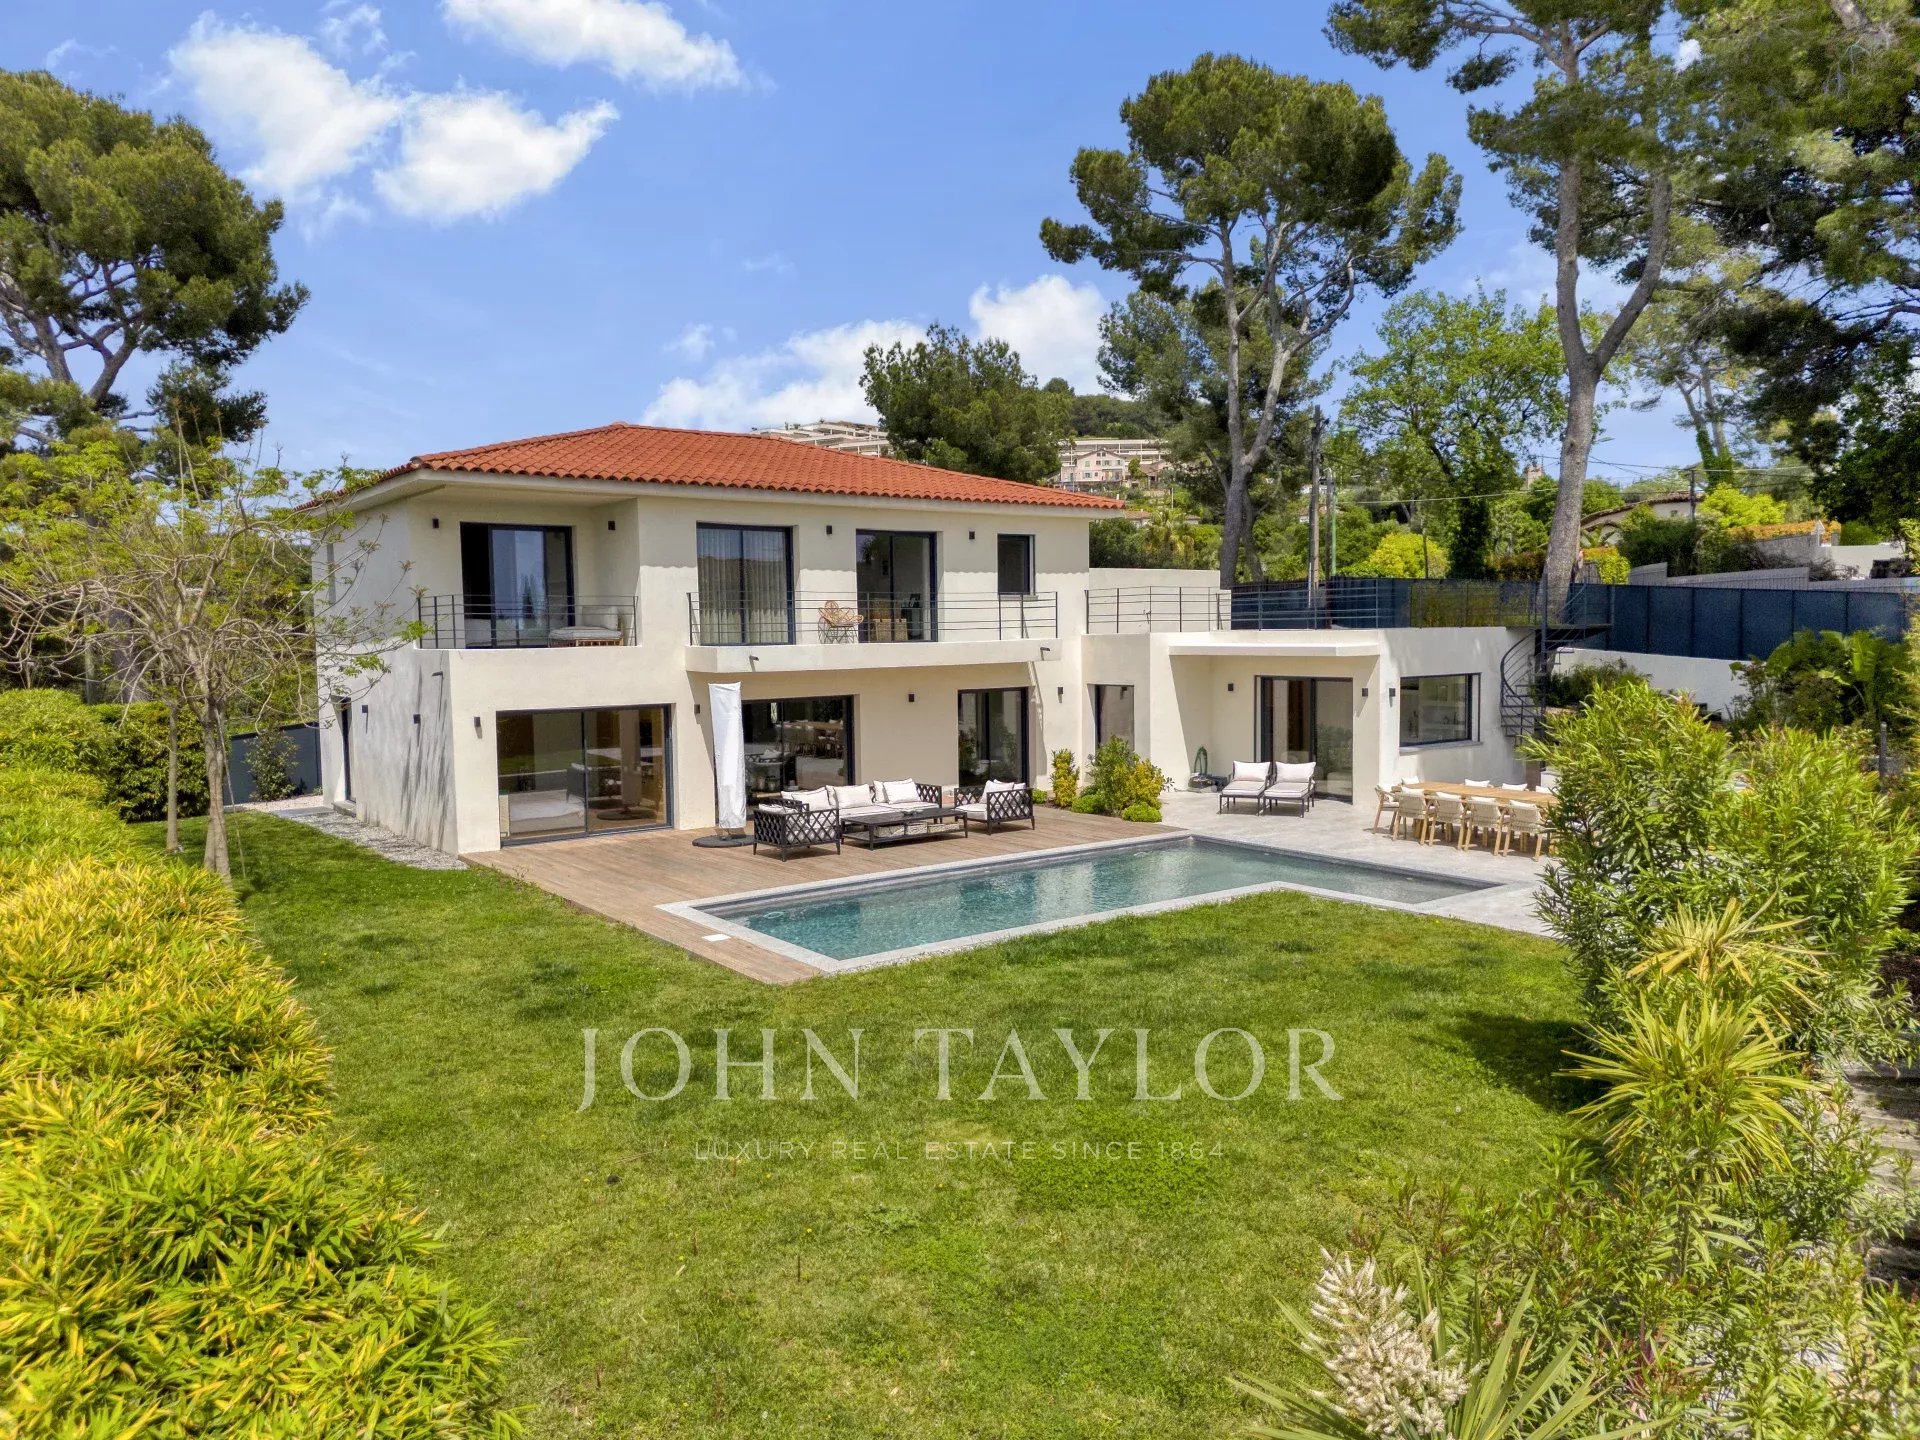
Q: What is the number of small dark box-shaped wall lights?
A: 13